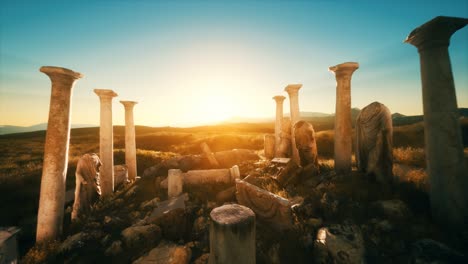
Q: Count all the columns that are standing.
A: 7